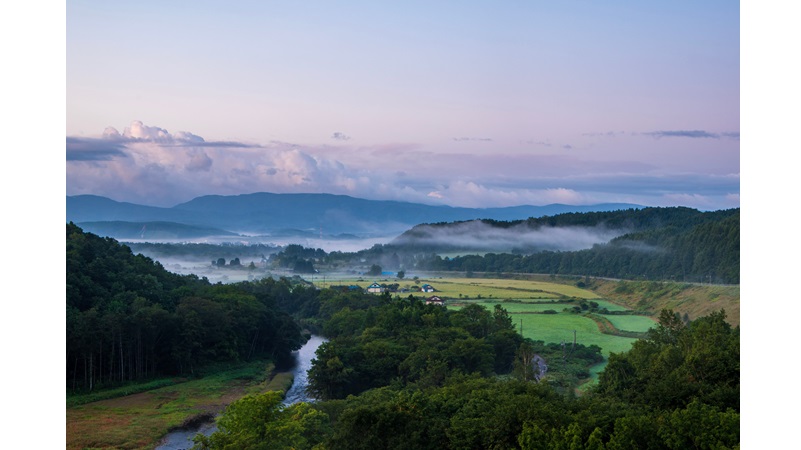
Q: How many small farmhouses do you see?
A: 3